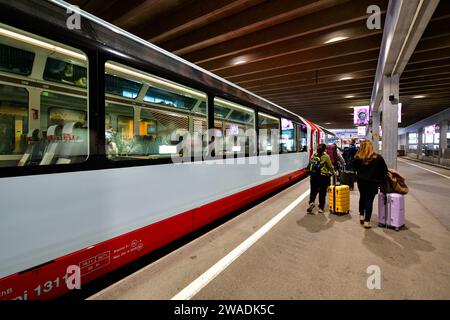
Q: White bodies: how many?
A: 1